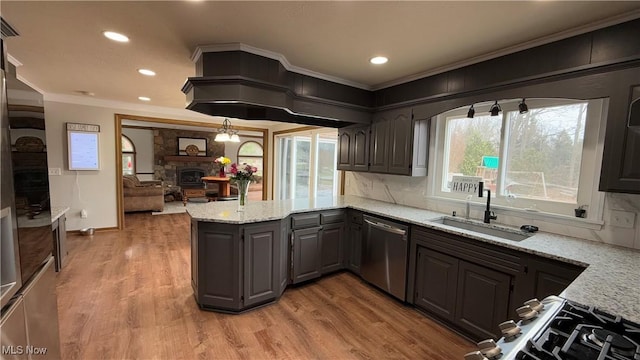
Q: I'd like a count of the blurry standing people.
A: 0